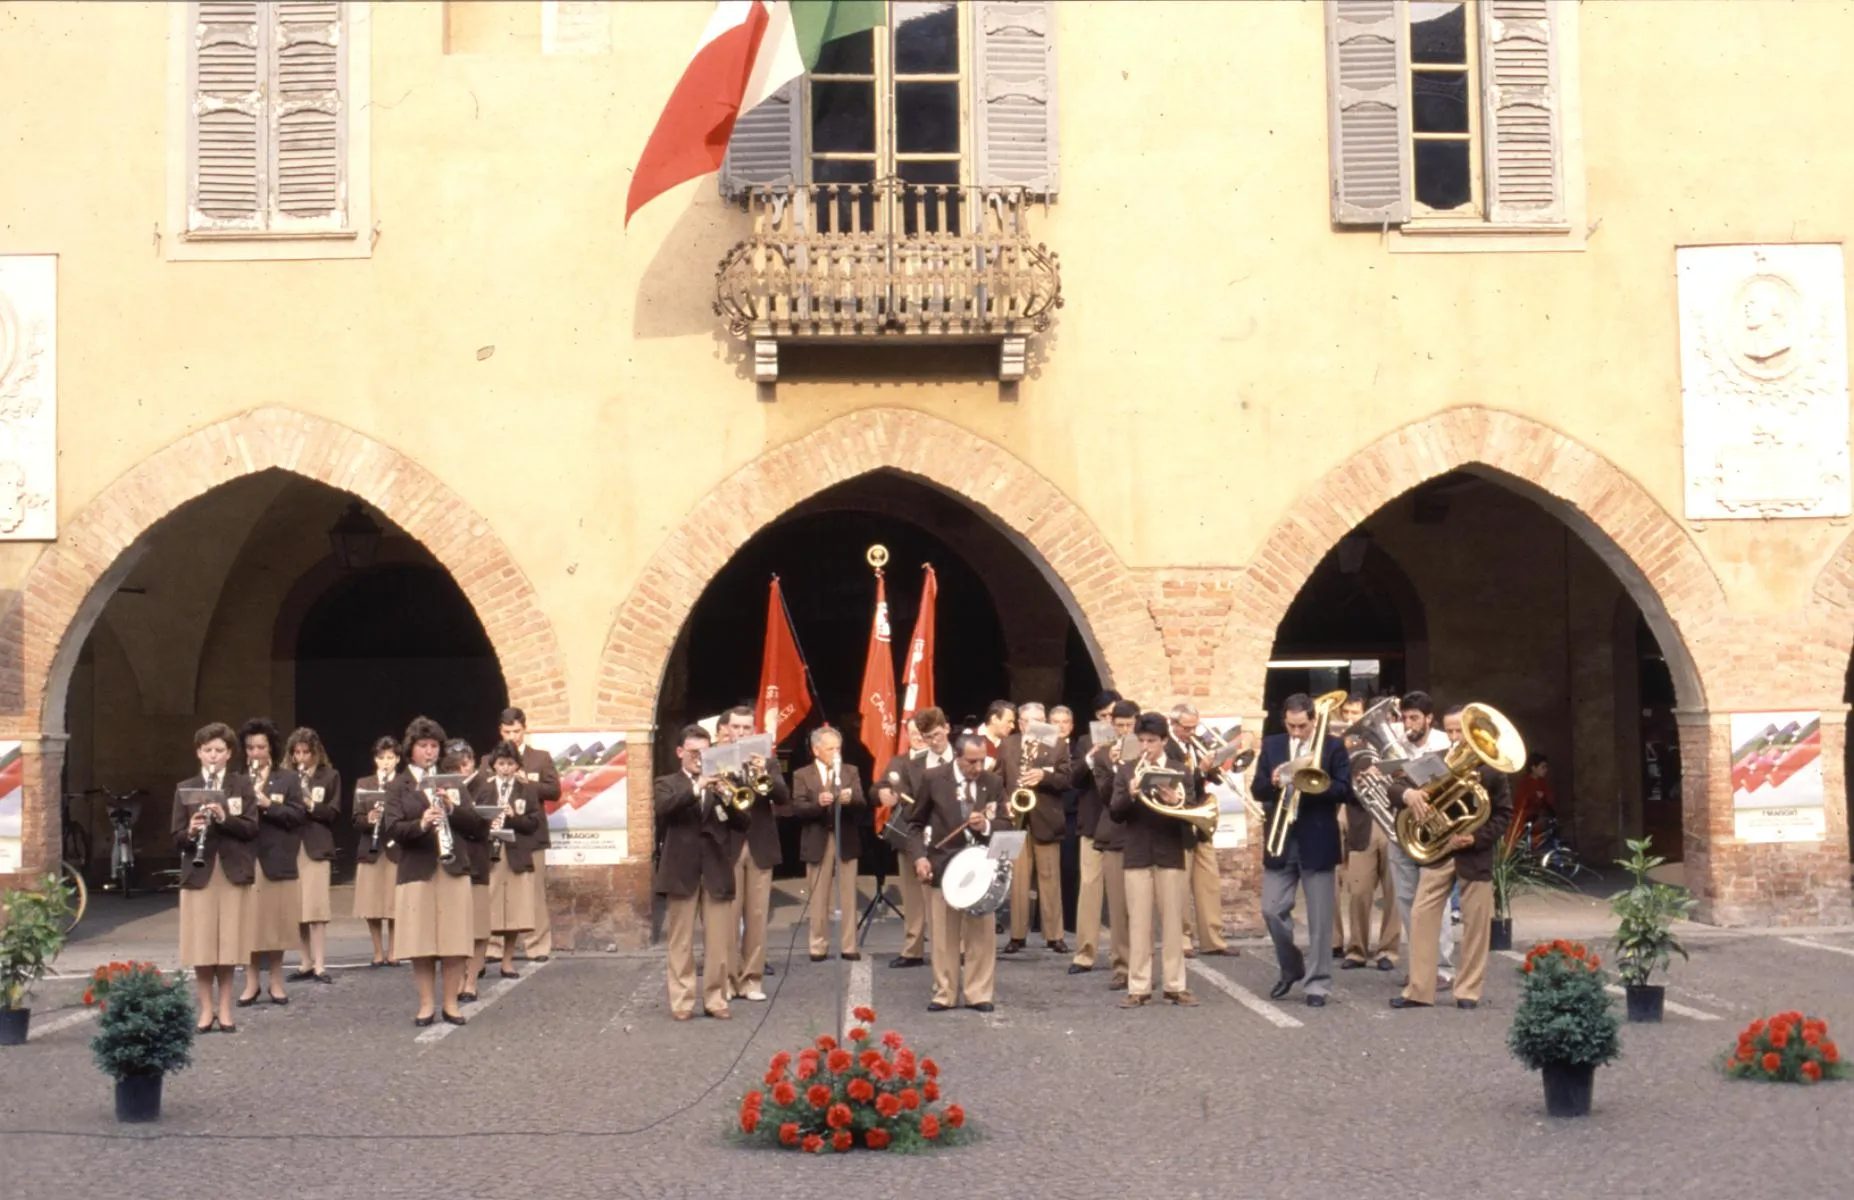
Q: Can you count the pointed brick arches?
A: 3